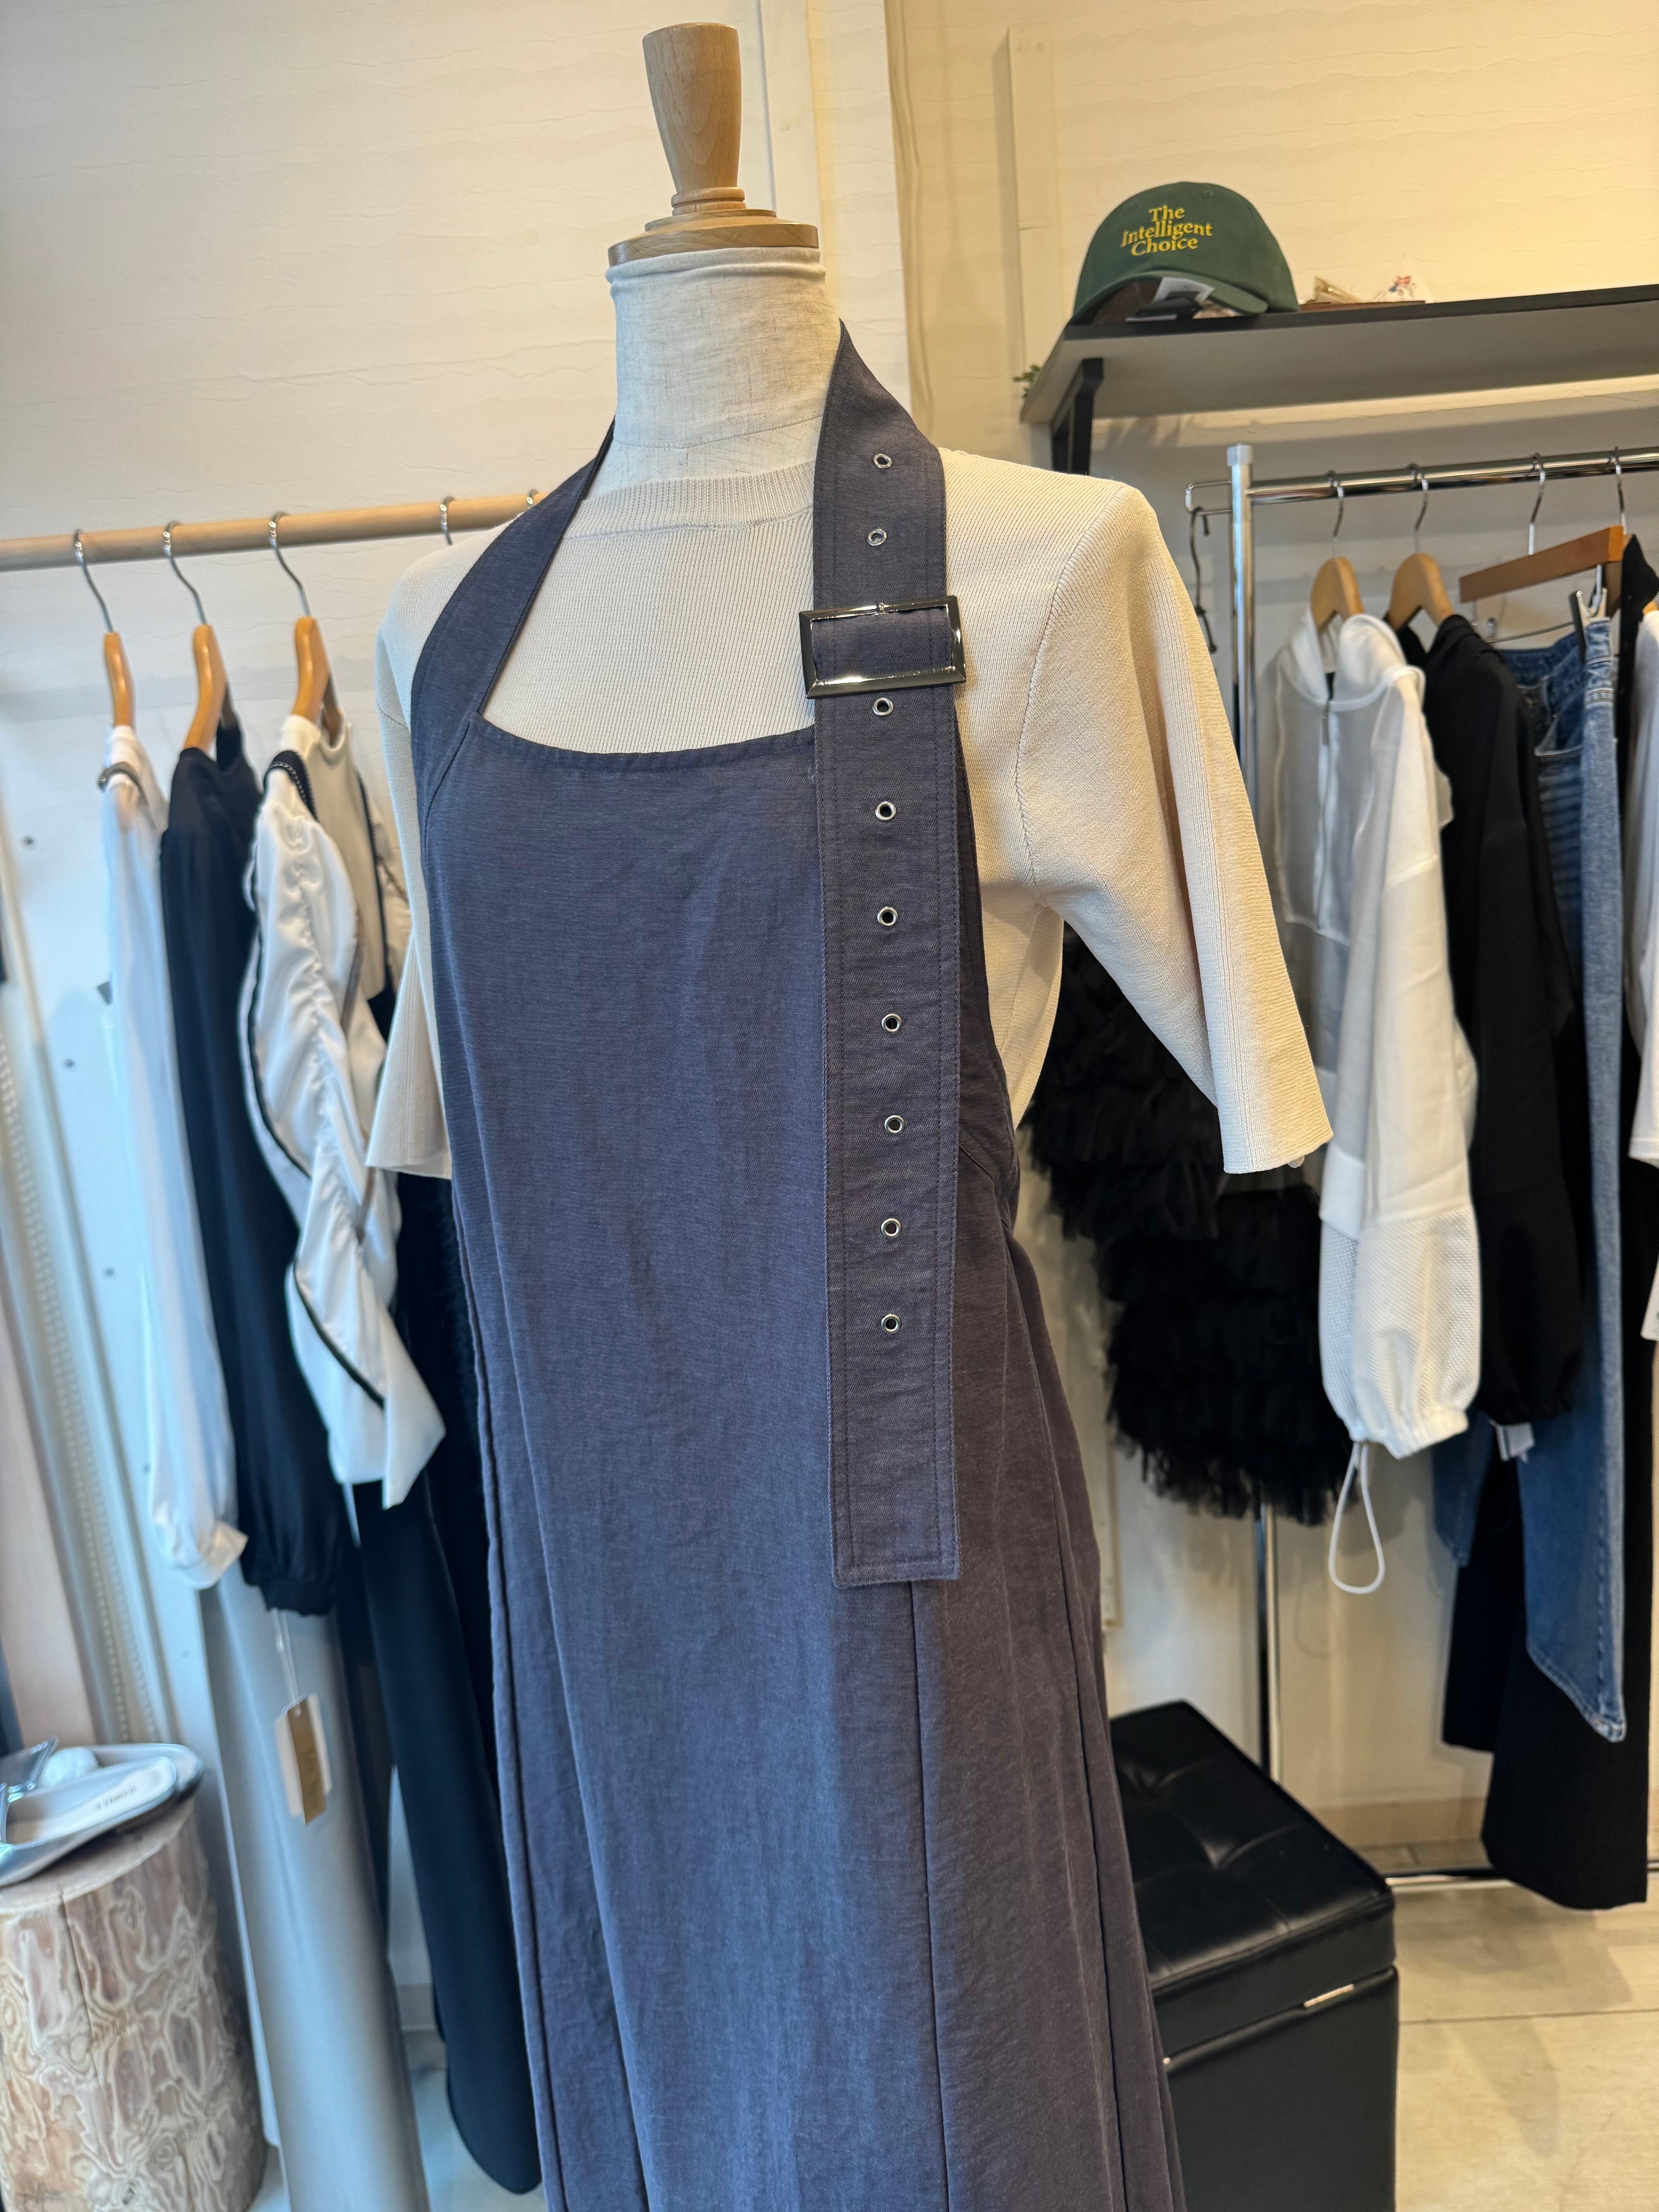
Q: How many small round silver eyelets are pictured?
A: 9